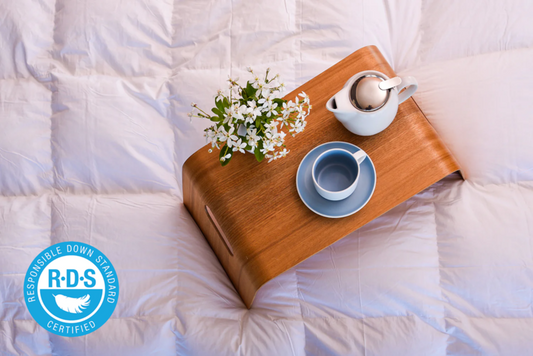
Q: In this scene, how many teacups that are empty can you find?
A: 1